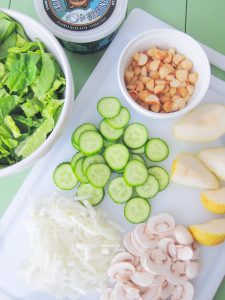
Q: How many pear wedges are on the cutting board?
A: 5